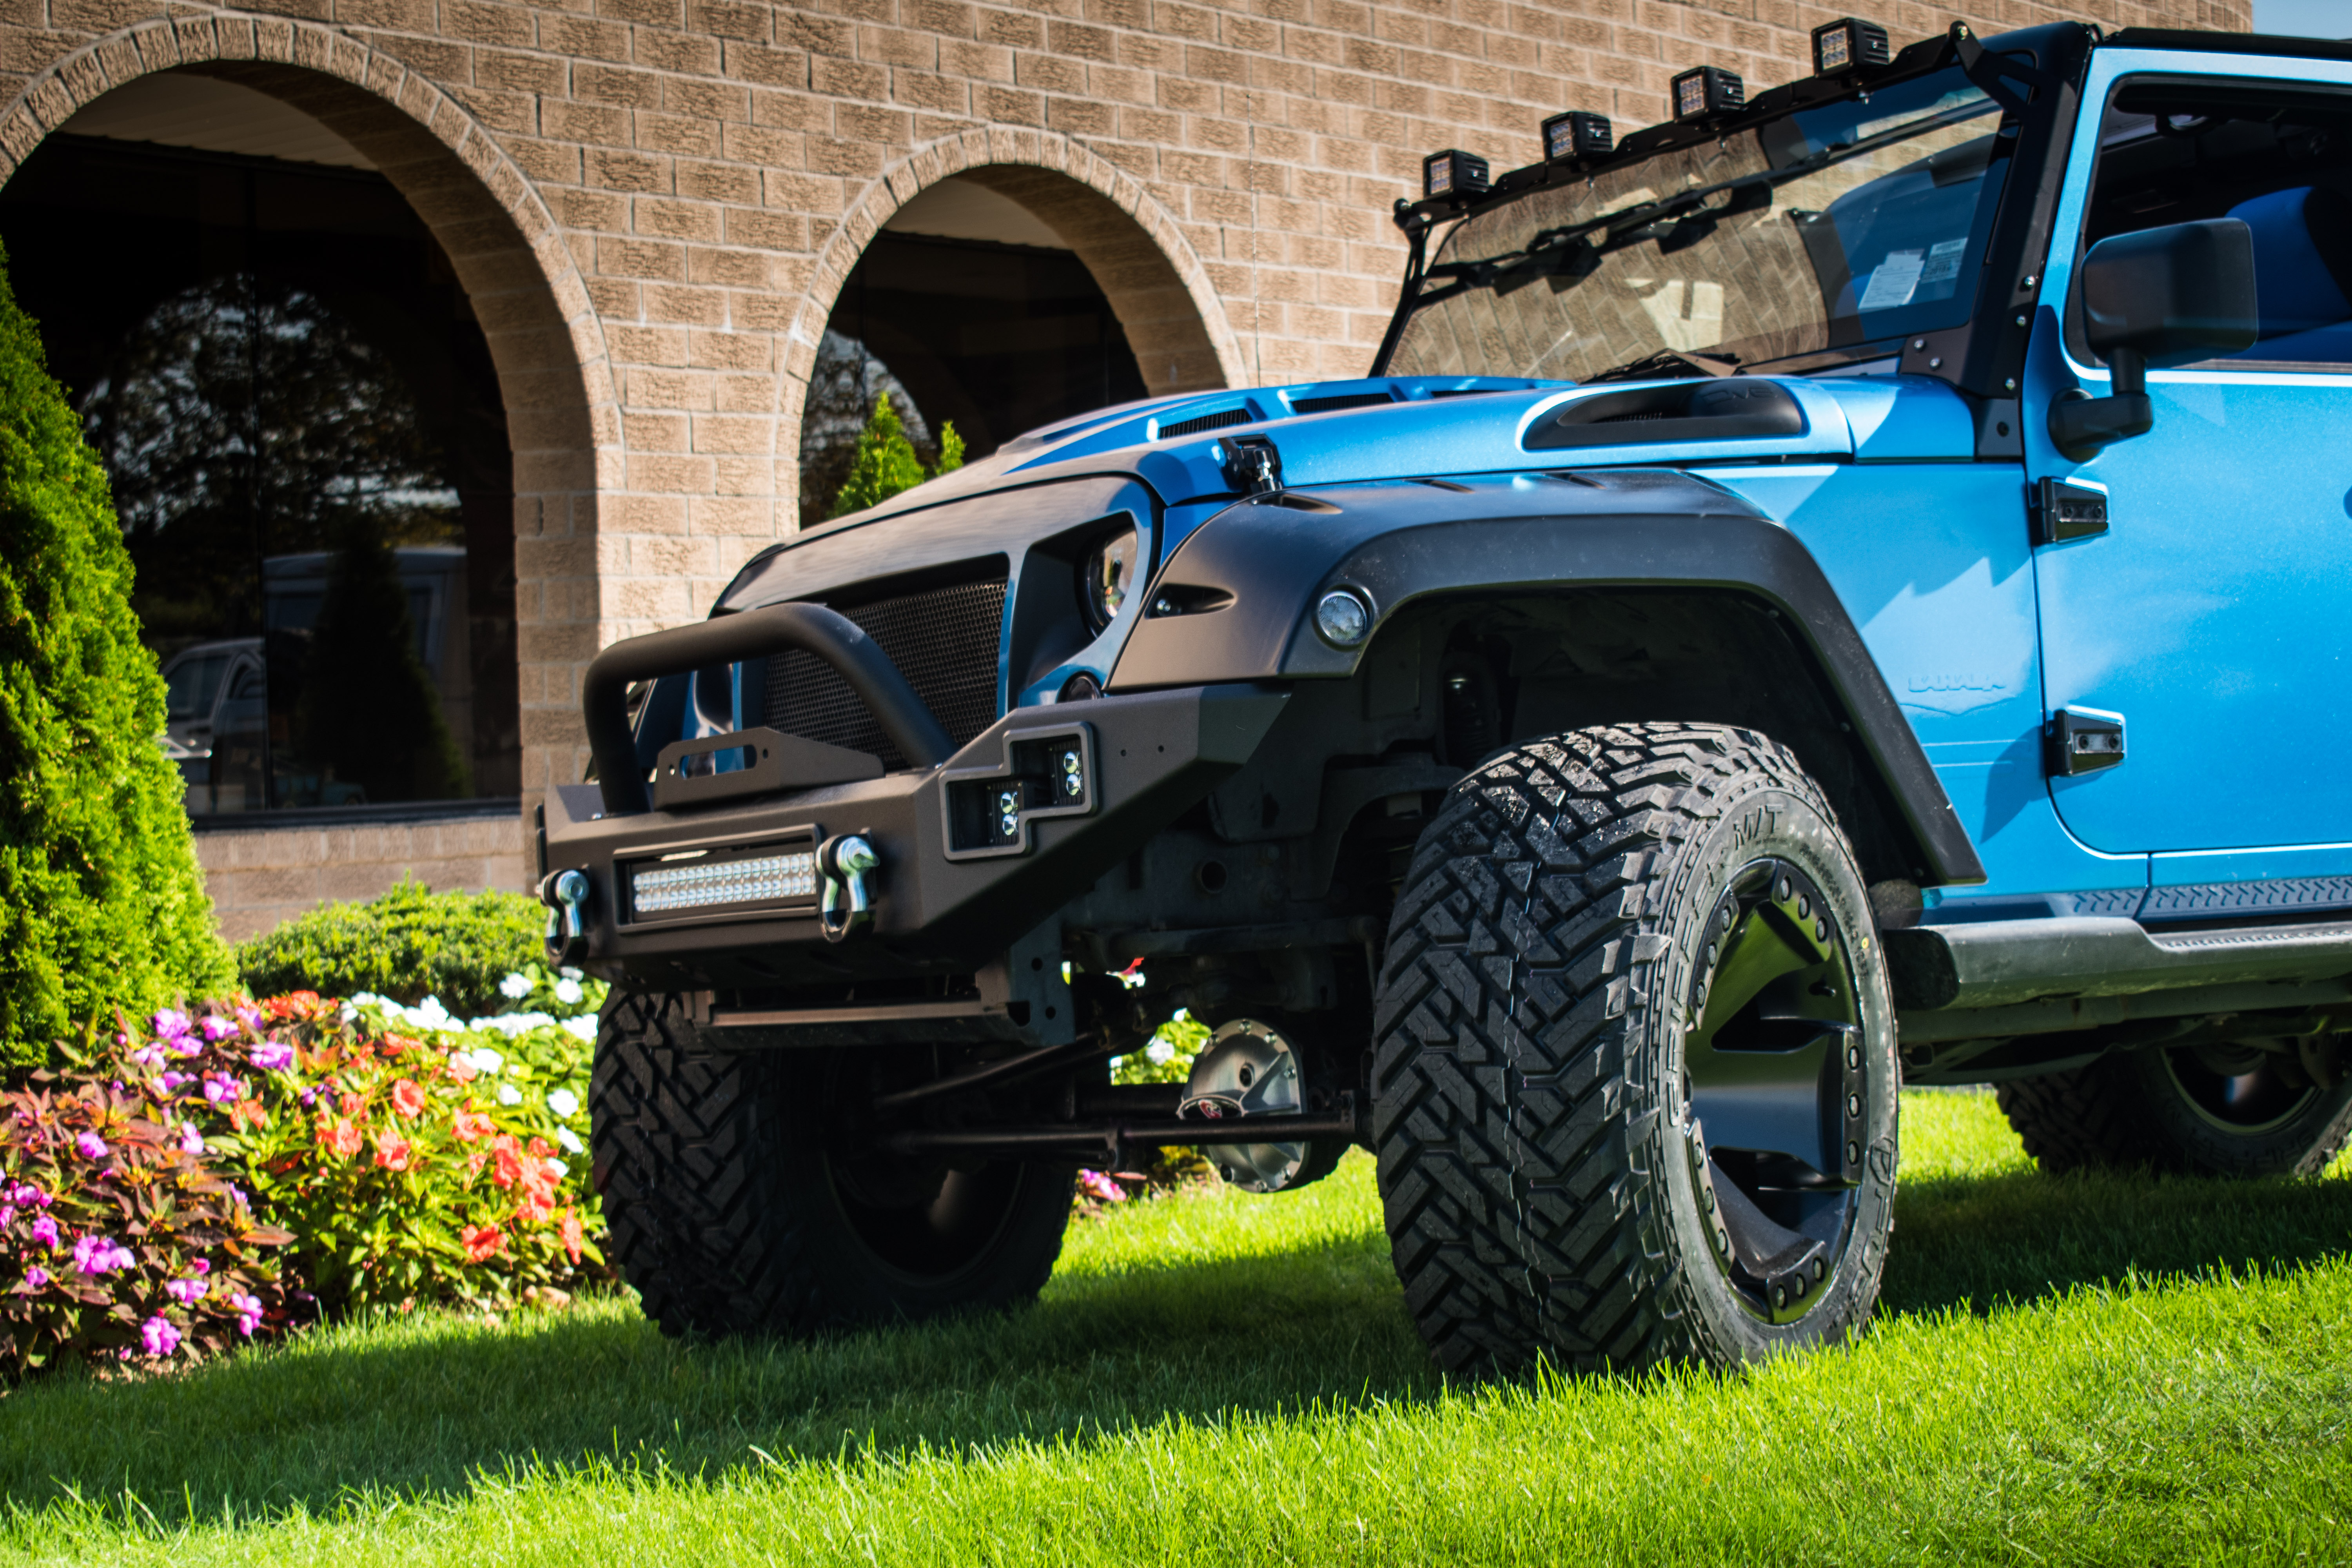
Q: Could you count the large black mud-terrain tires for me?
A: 3